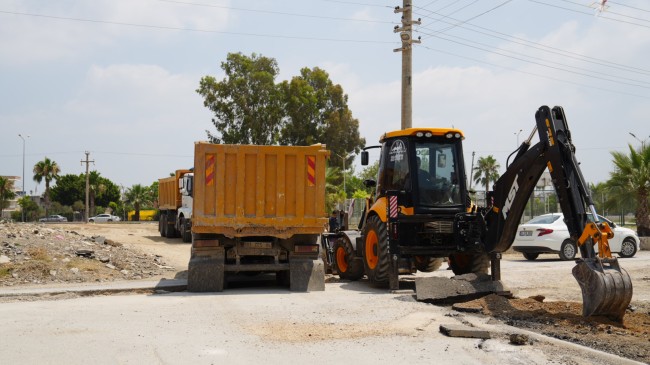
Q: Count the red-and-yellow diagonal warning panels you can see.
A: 2